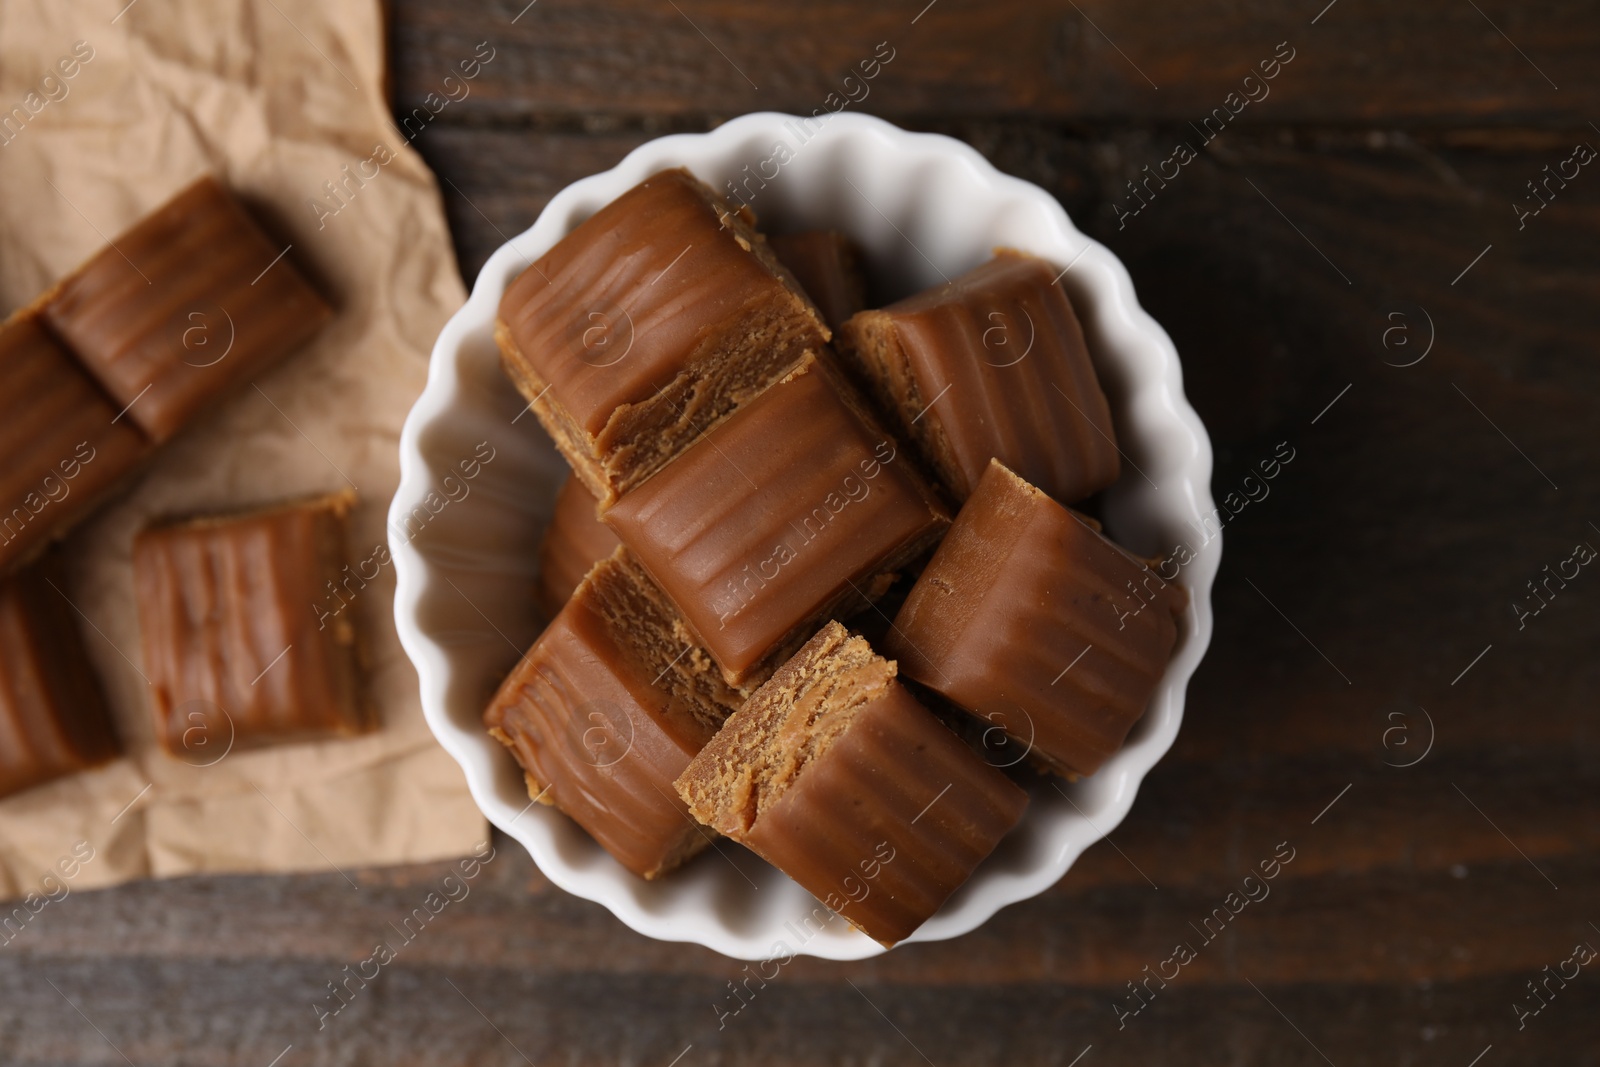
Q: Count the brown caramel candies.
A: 12